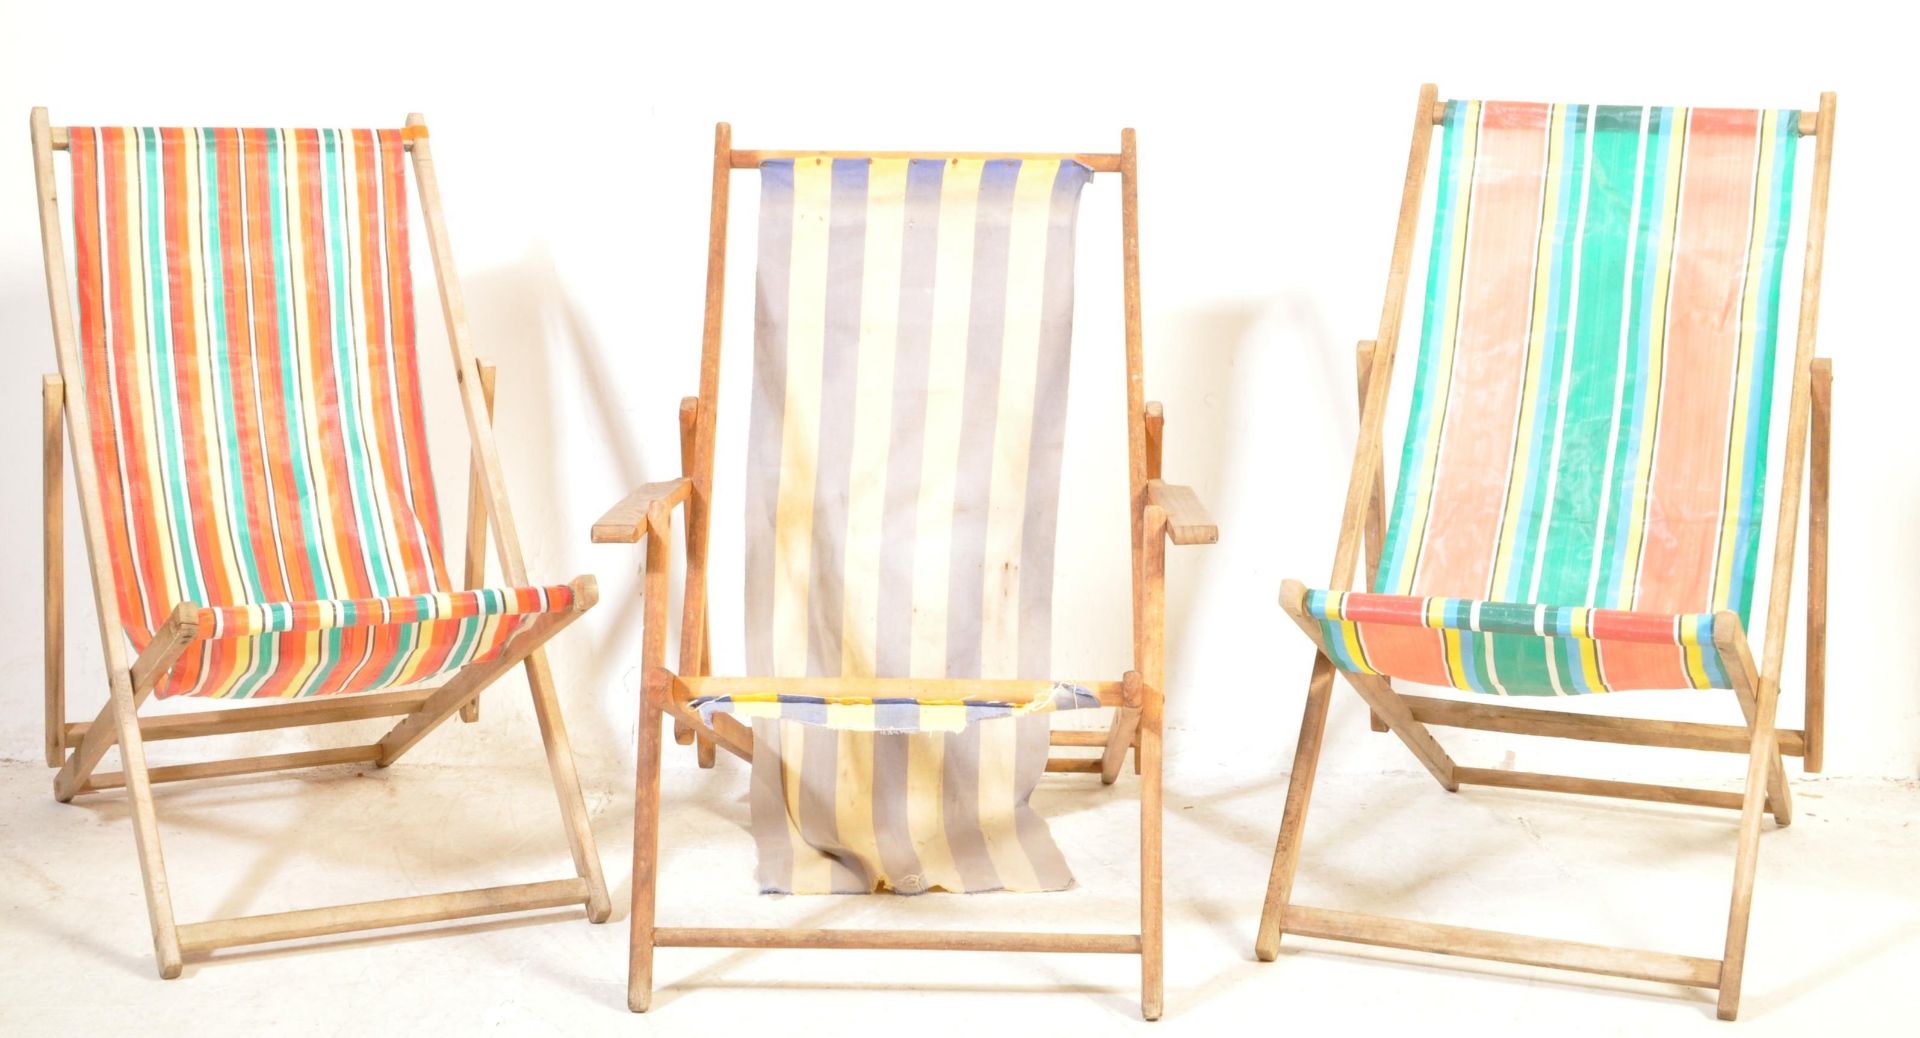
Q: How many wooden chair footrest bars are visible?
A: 3